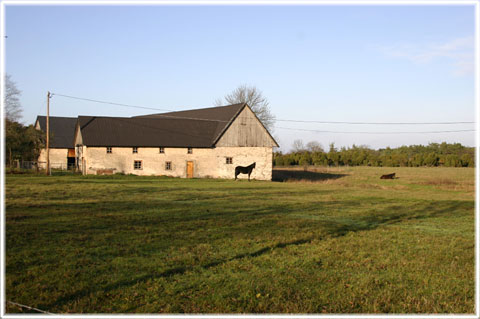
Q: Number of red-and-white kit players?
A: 0